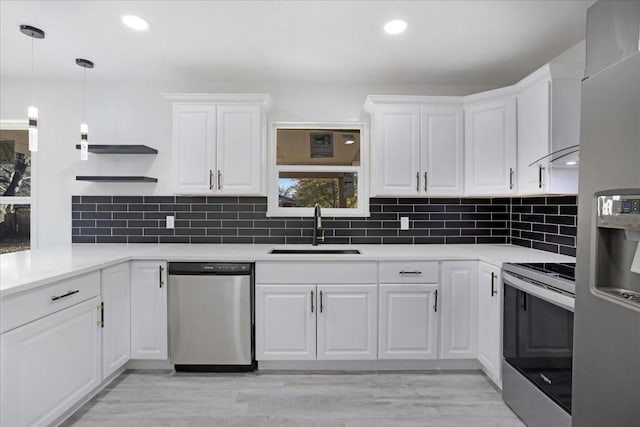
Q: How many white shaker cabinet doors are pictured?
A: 14